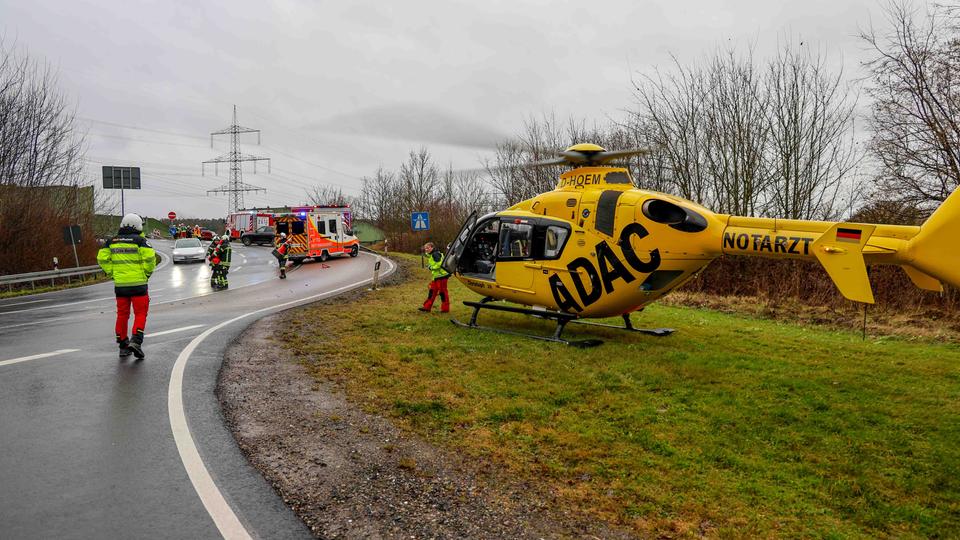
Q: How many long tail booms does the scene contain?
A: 1